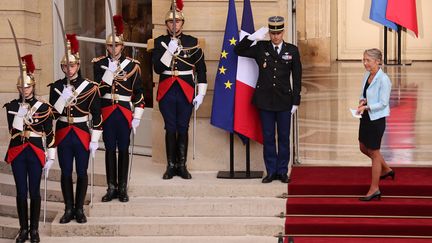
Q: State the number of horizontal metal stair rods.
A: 3